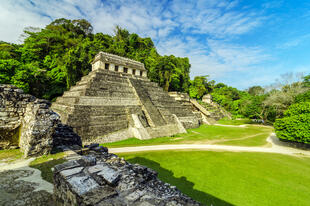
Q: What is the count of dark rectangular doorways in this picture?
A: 5